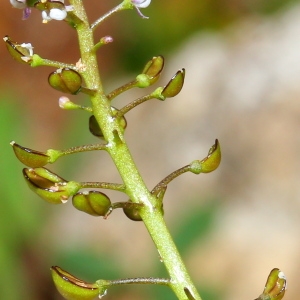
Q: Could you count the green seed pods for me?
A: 12